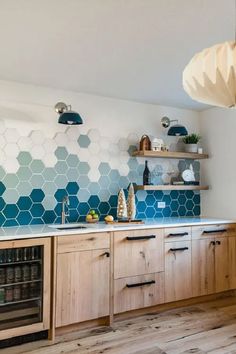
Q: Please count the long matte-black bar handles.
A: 5